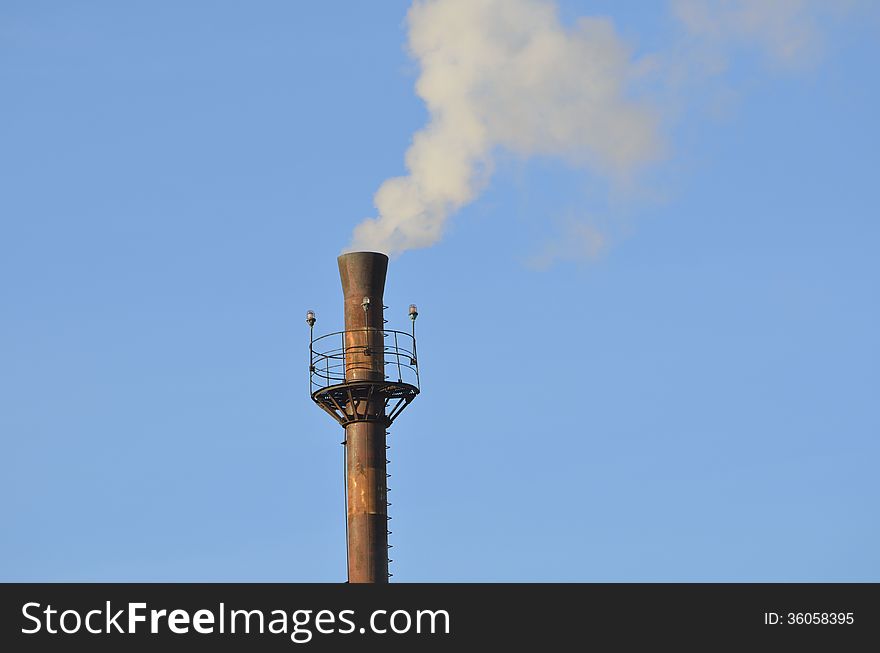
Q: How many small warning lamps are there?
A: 3